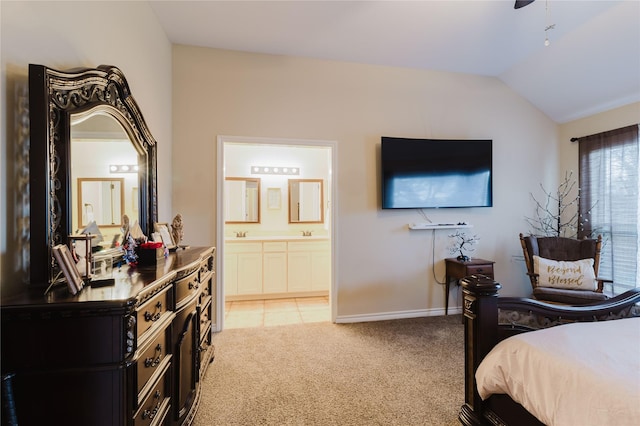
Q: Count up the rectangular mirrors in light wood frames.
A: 2